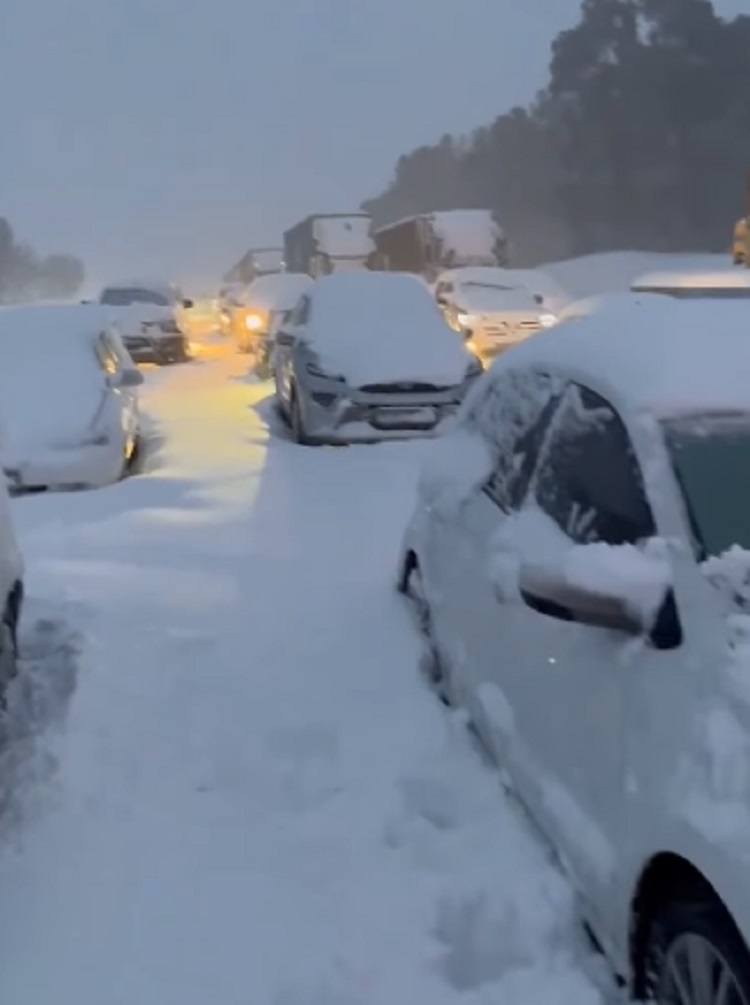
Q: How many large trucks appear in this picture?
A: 3